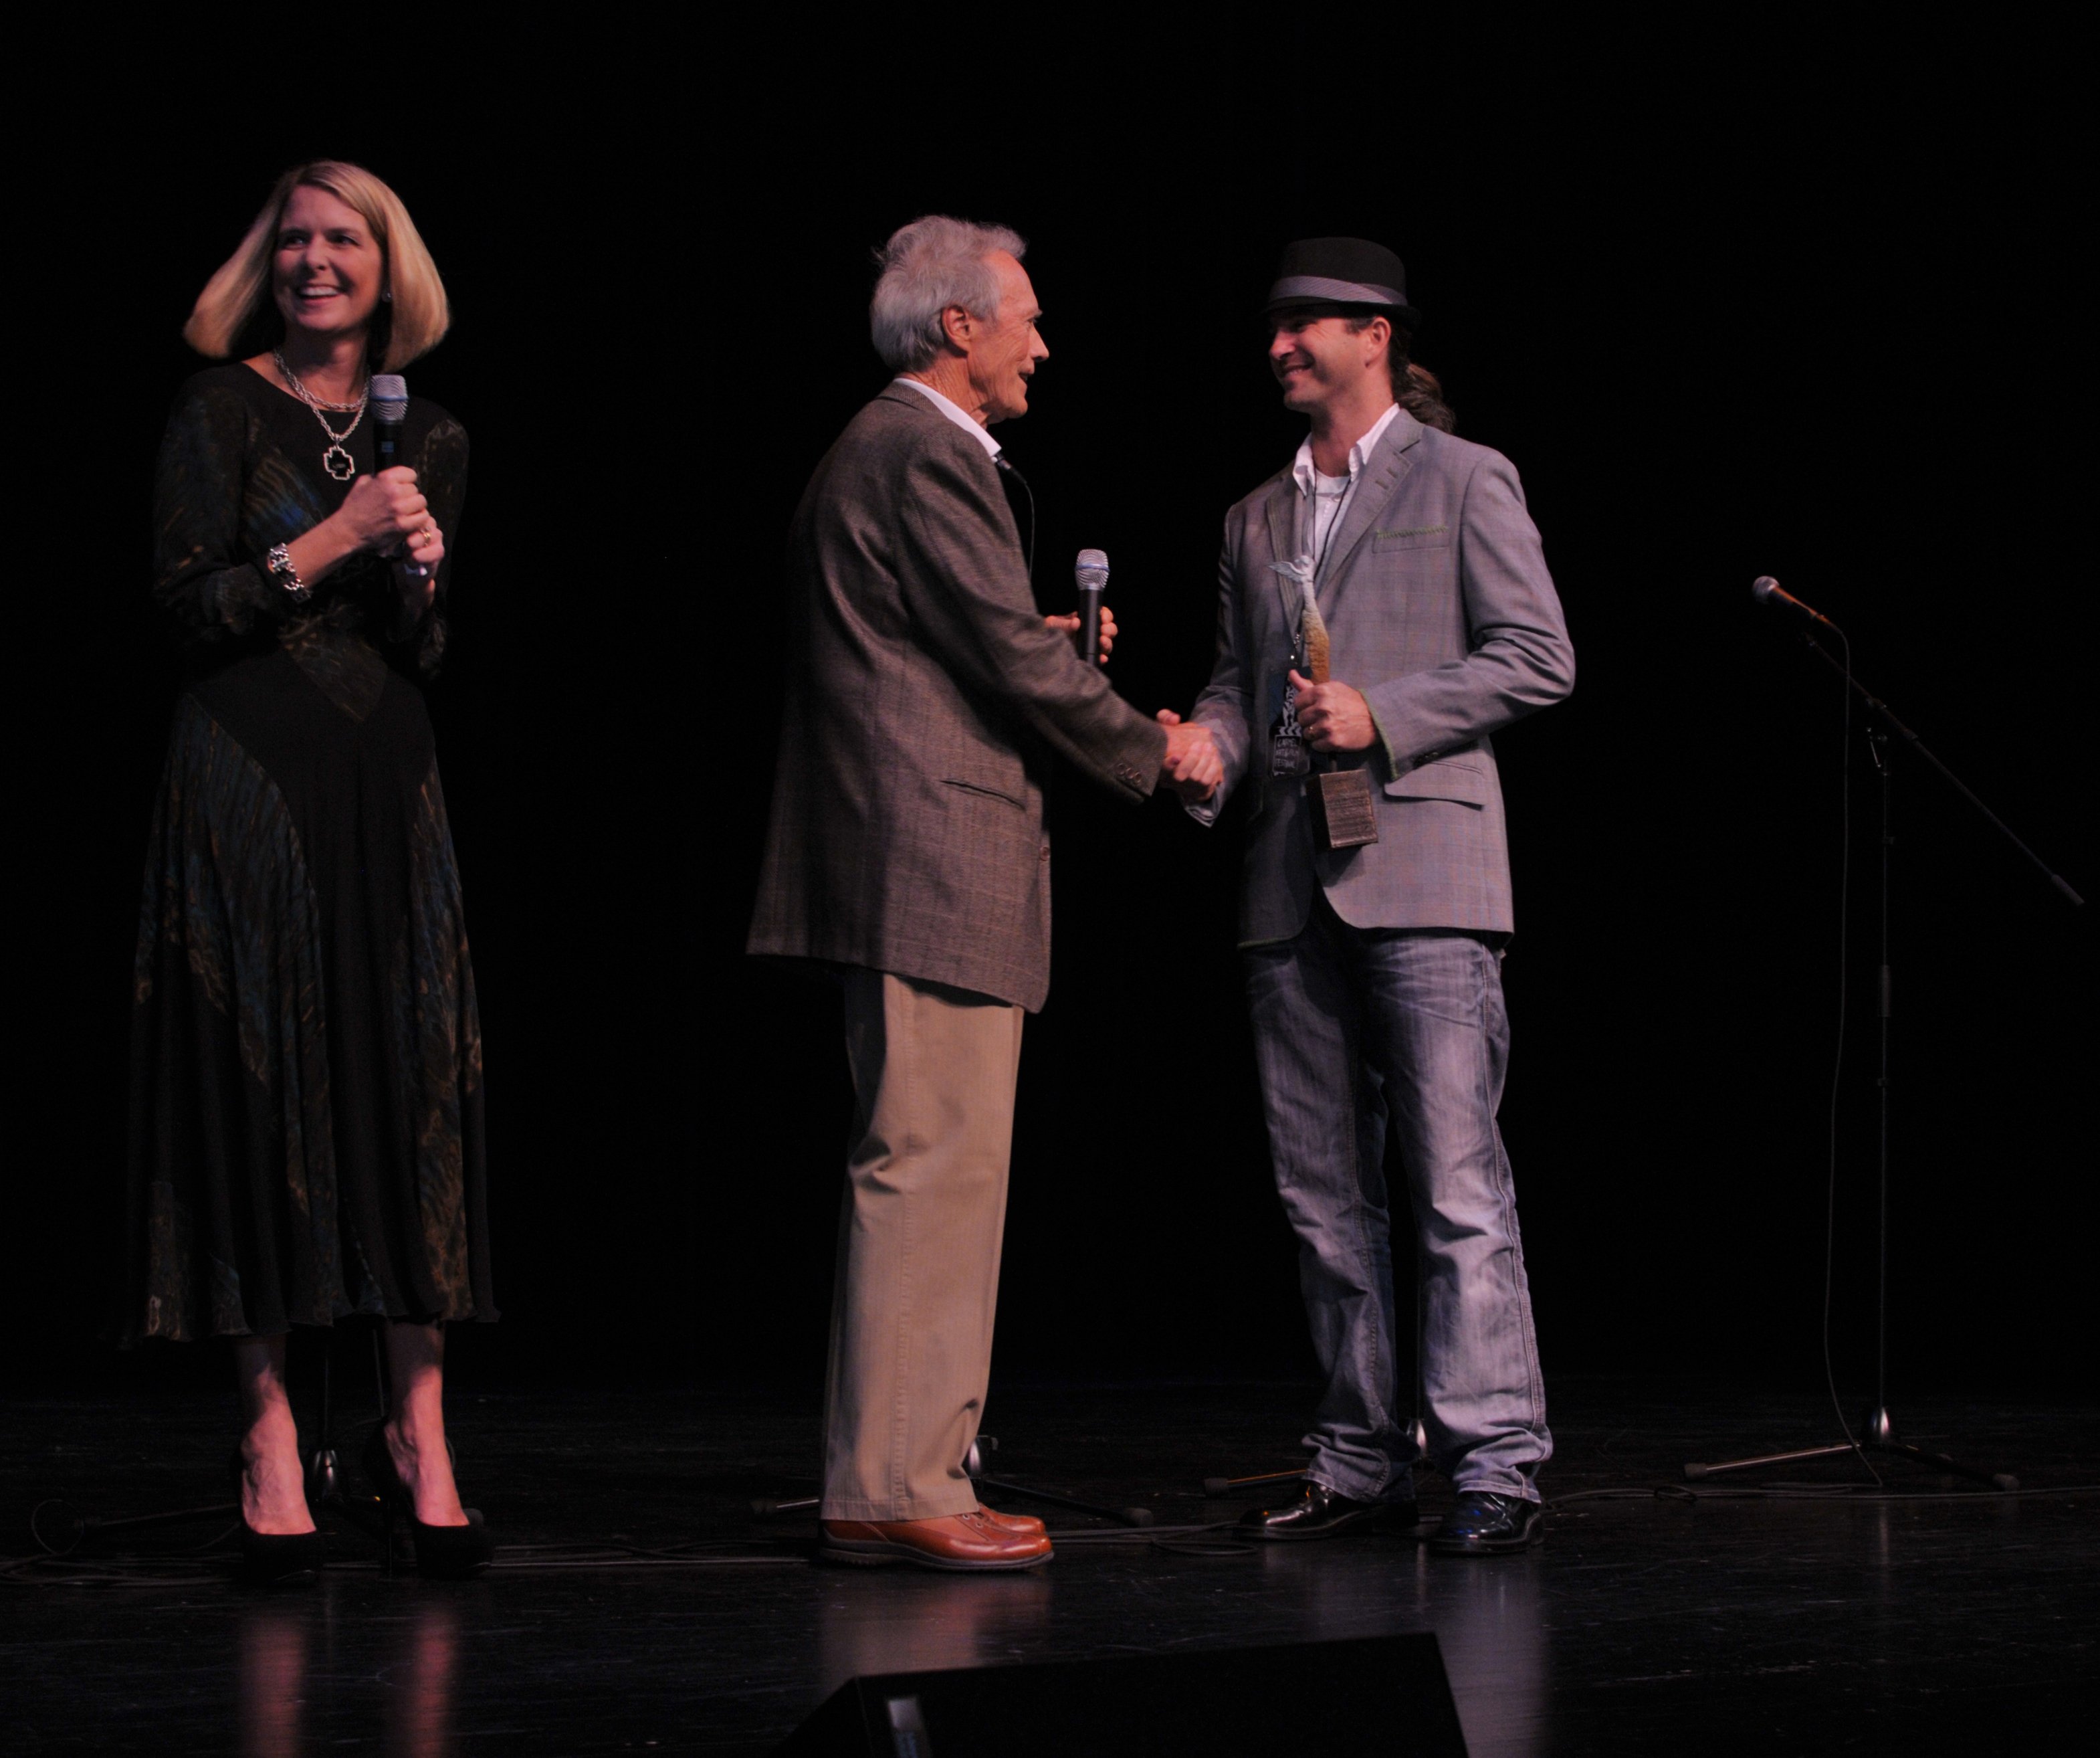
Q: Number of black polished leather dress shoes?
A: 2